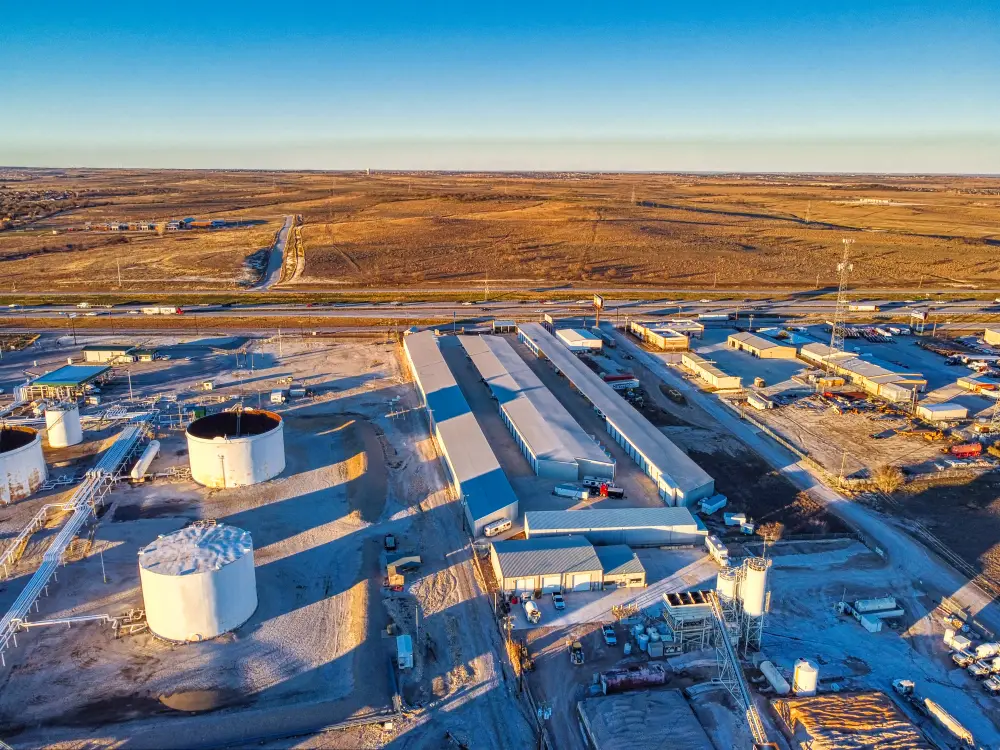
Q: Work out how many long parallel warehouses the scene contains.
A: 3